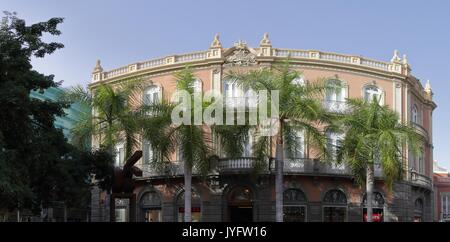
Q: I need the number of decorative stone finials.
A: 6